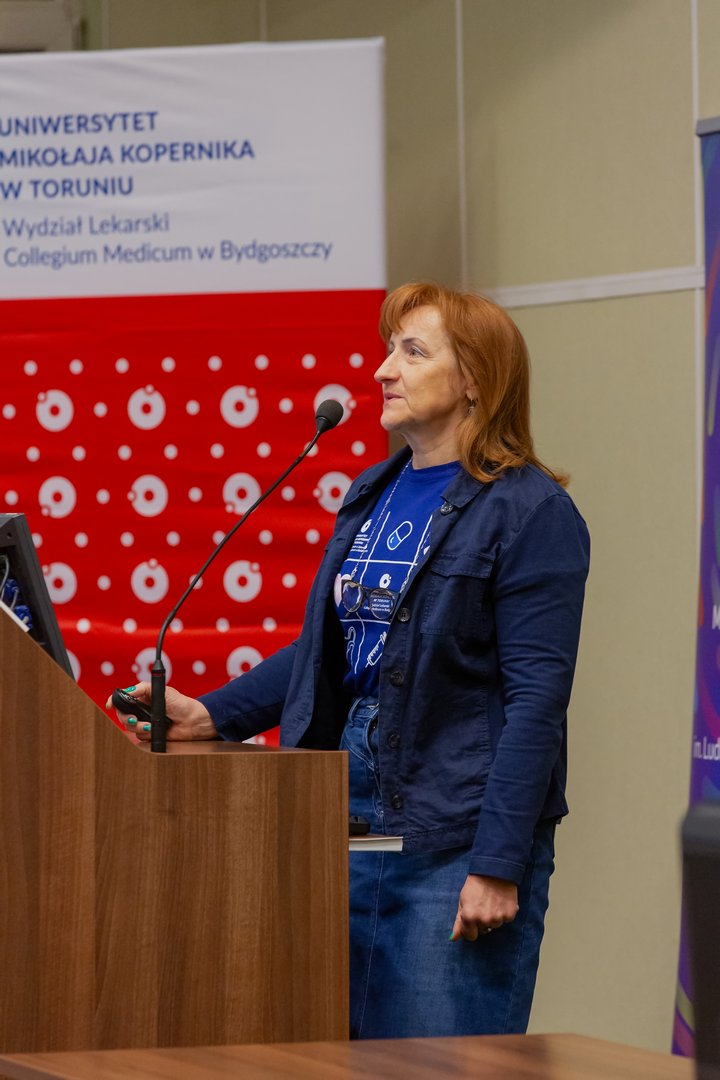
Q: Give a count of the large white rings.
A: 14